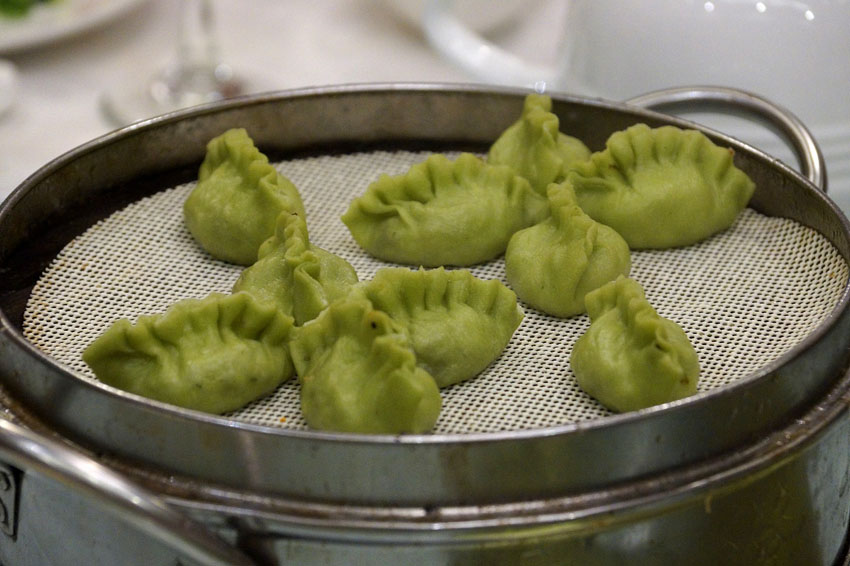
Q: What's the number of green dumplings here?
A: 10